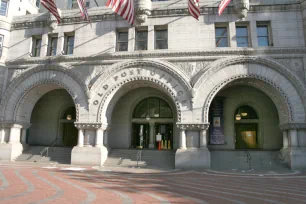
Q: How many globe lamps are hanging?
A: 3